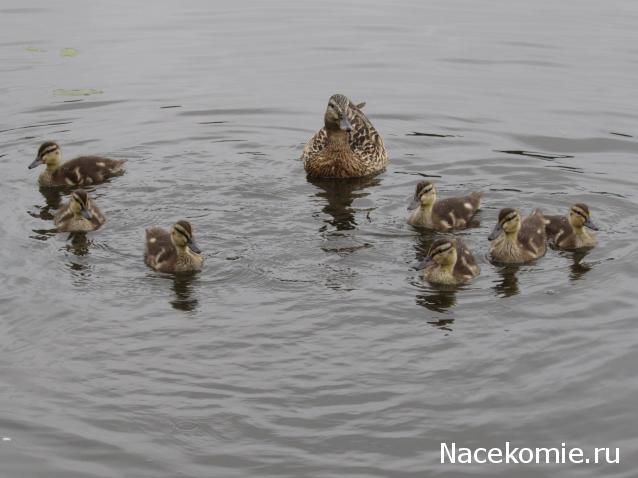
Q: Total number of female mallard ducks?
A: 1